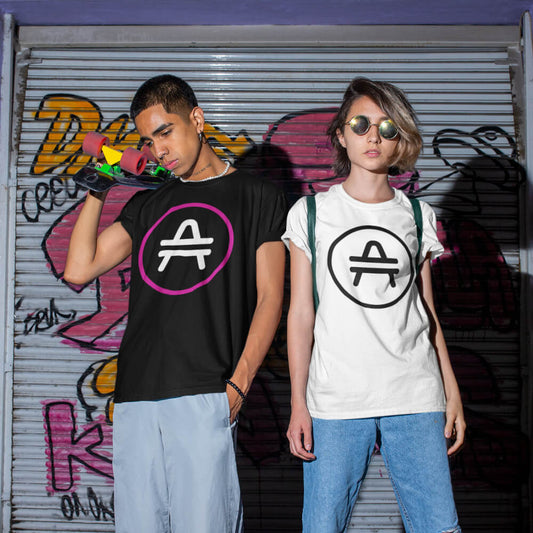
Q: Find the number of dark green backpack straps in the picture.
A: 2